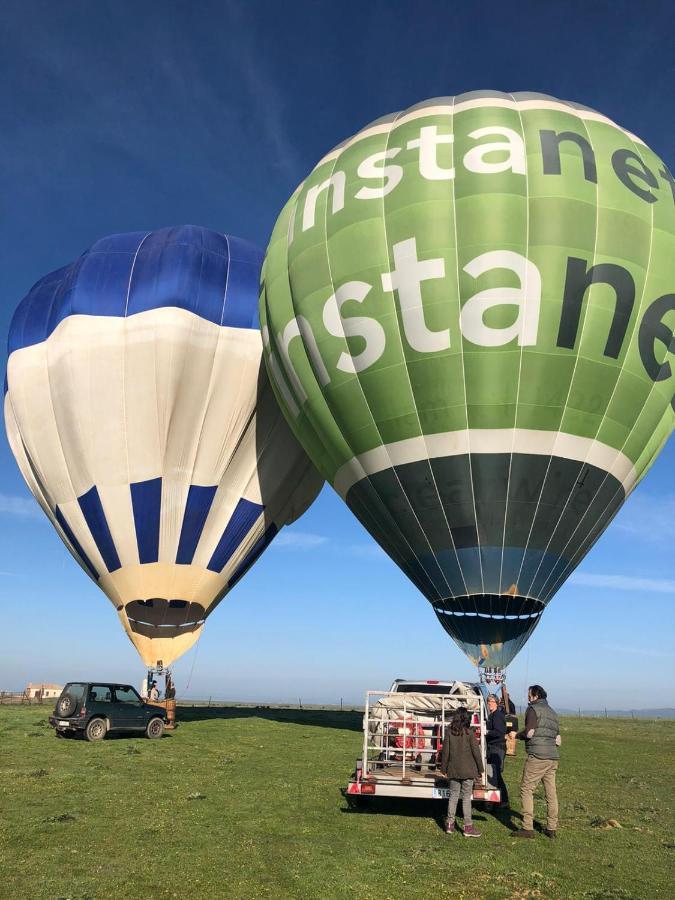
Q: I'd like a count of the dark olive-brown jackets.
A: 1